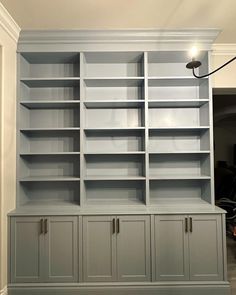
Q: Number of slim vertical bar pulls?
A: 6